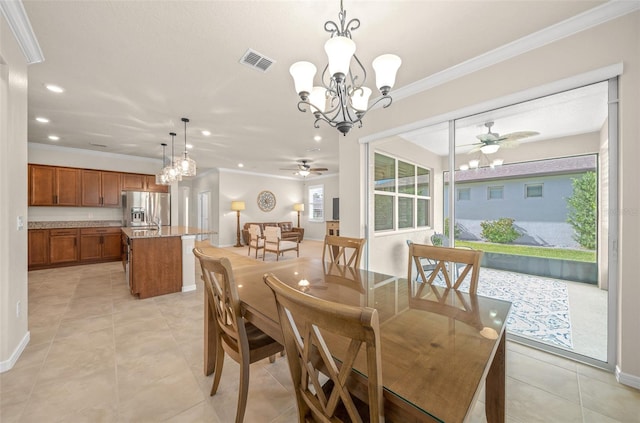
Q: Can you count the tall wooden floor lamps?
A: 2